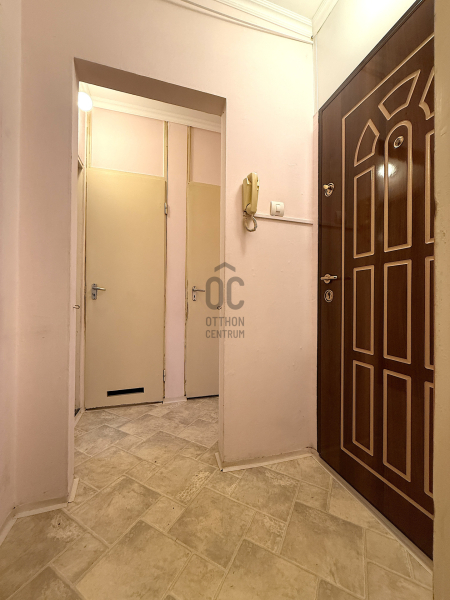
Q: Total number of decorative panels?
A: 12